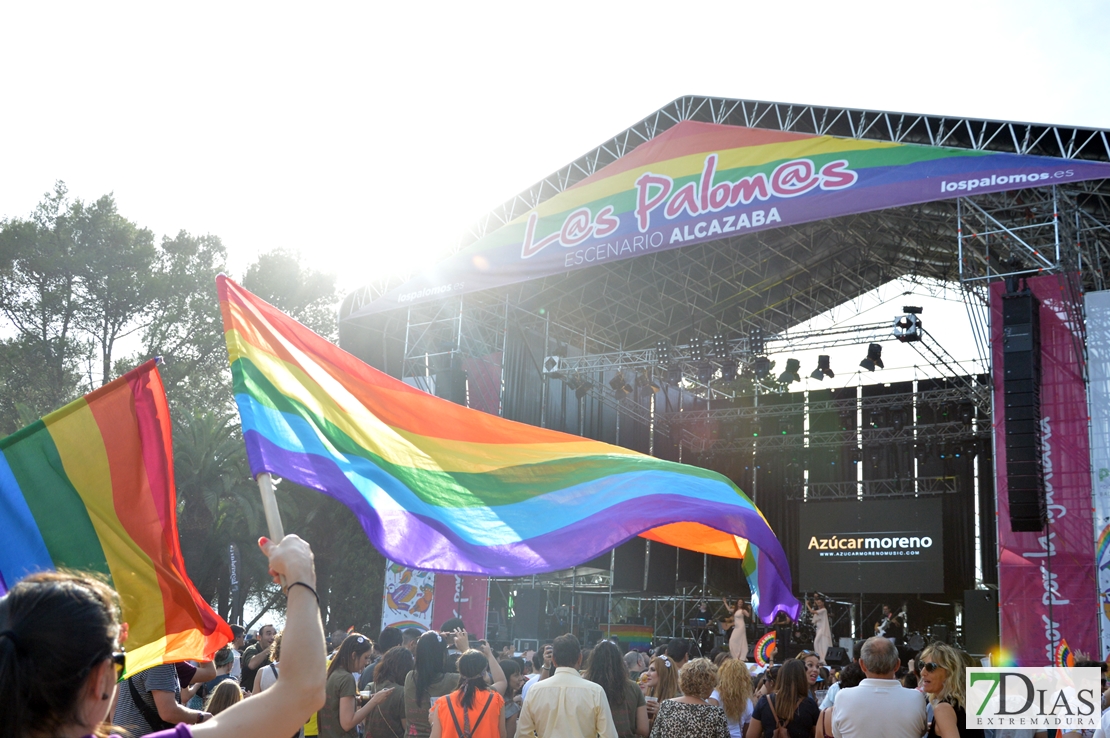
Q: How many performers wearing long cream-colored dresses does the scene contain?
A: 2